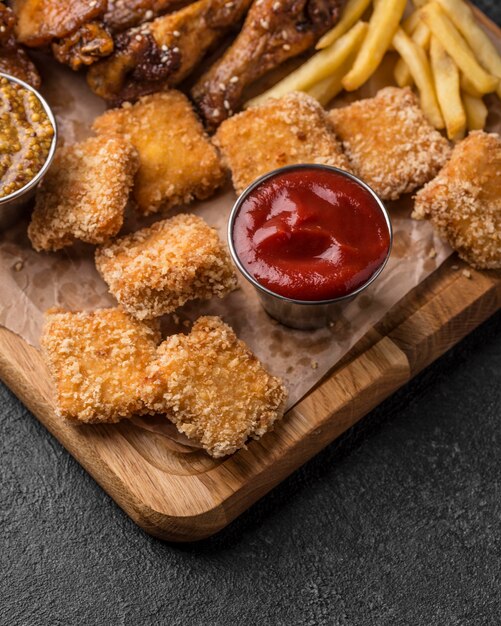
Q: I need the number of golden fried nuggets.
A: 8